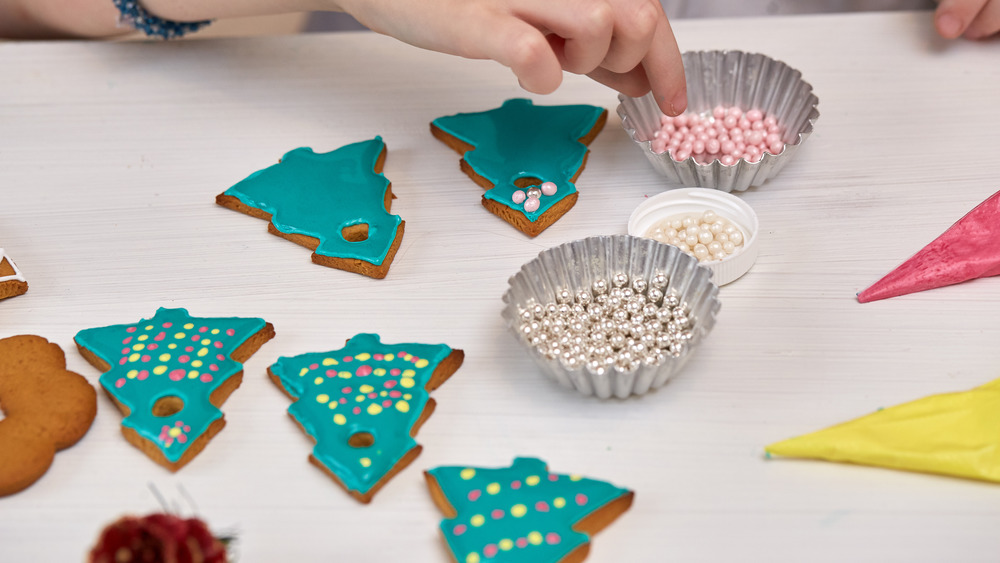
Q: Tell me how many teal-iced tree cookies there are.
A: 5